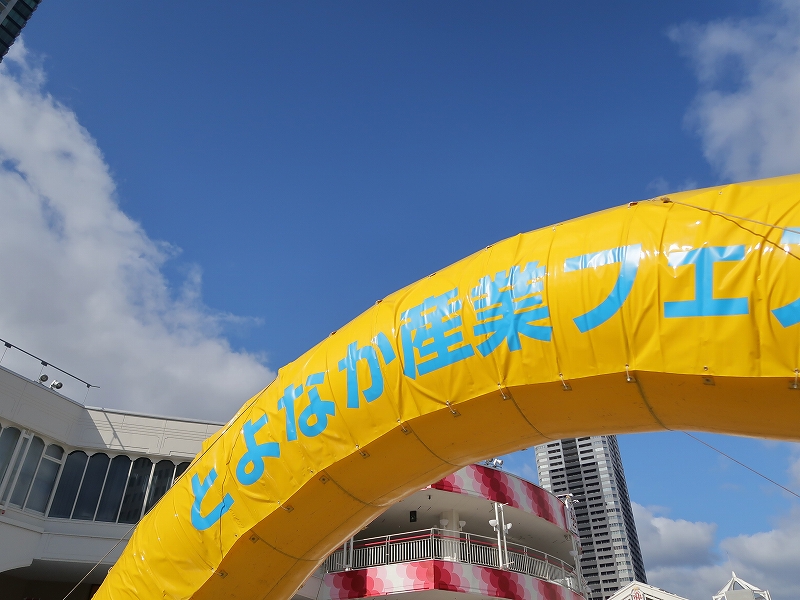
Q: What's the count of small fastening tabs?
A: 12